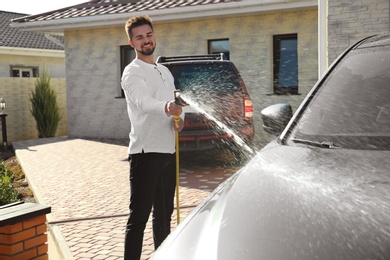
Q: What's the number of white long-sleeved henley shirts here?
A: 1